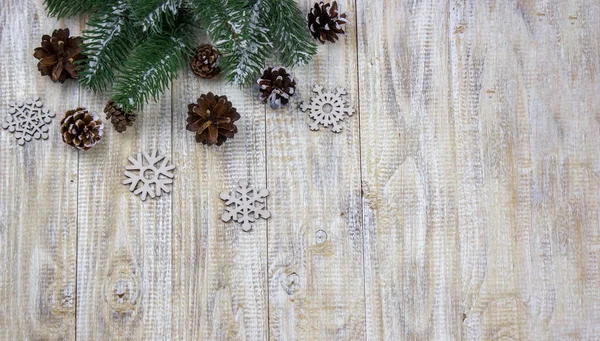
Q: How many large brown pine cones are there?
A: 2